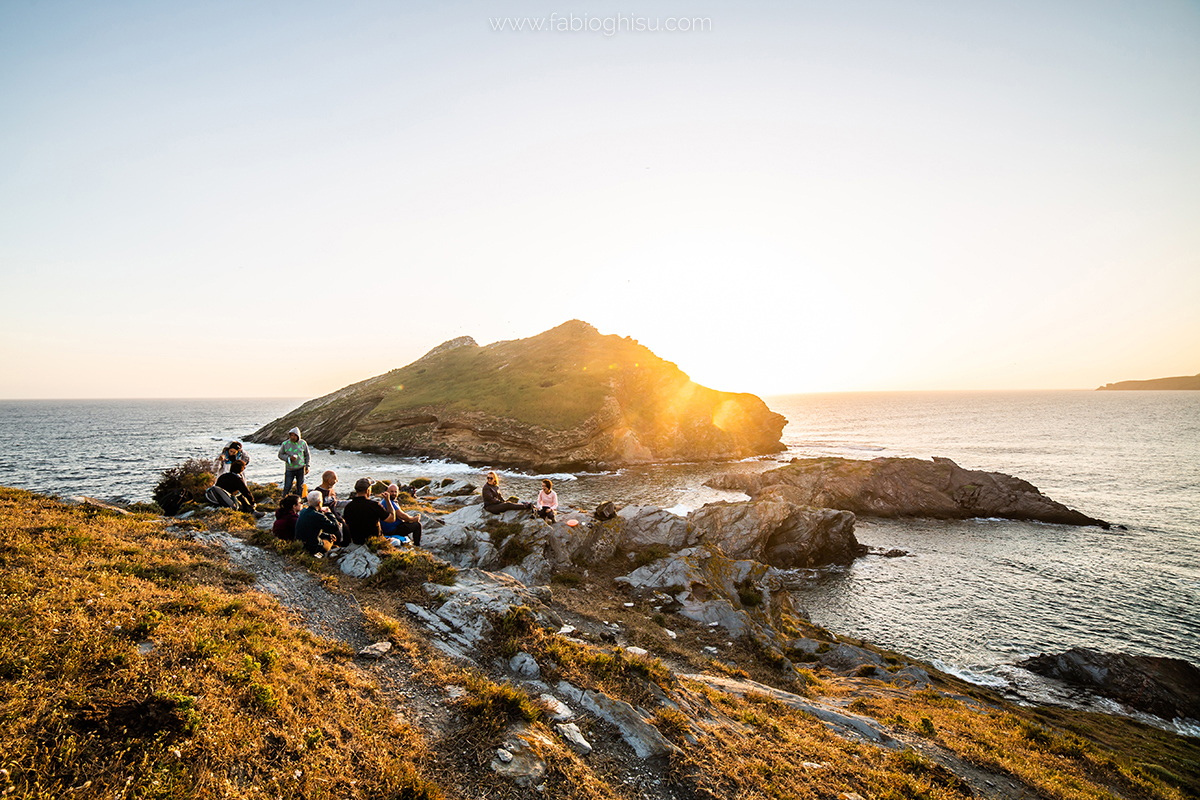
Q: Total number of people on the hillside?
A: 10